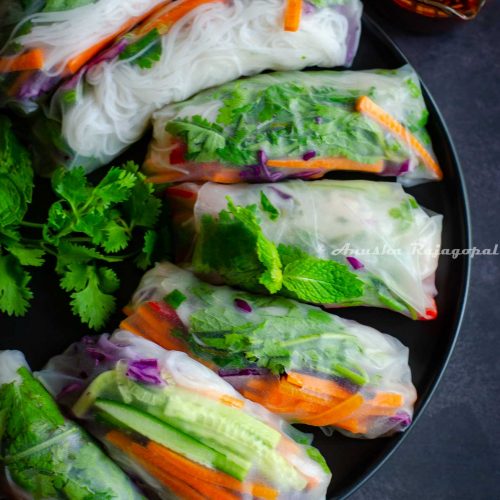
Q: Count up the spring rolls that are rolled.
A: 7